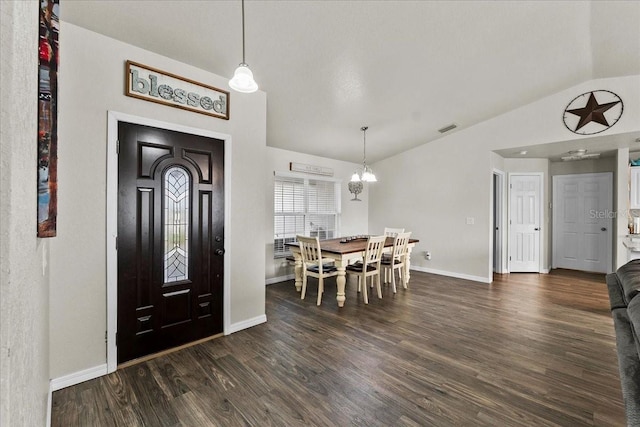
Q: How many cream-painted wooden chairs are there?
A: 4